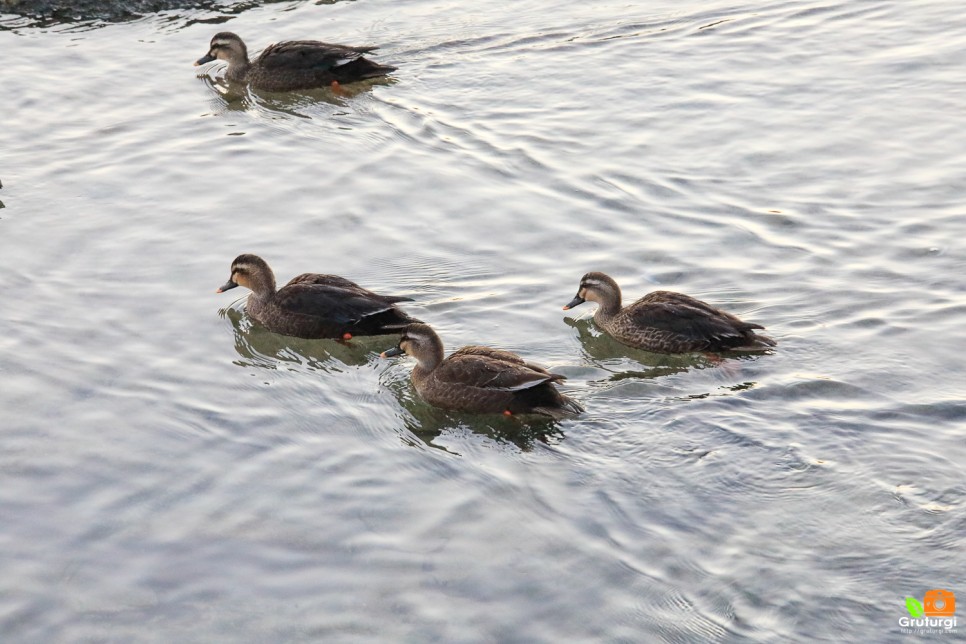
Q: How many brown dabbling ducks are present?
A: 4